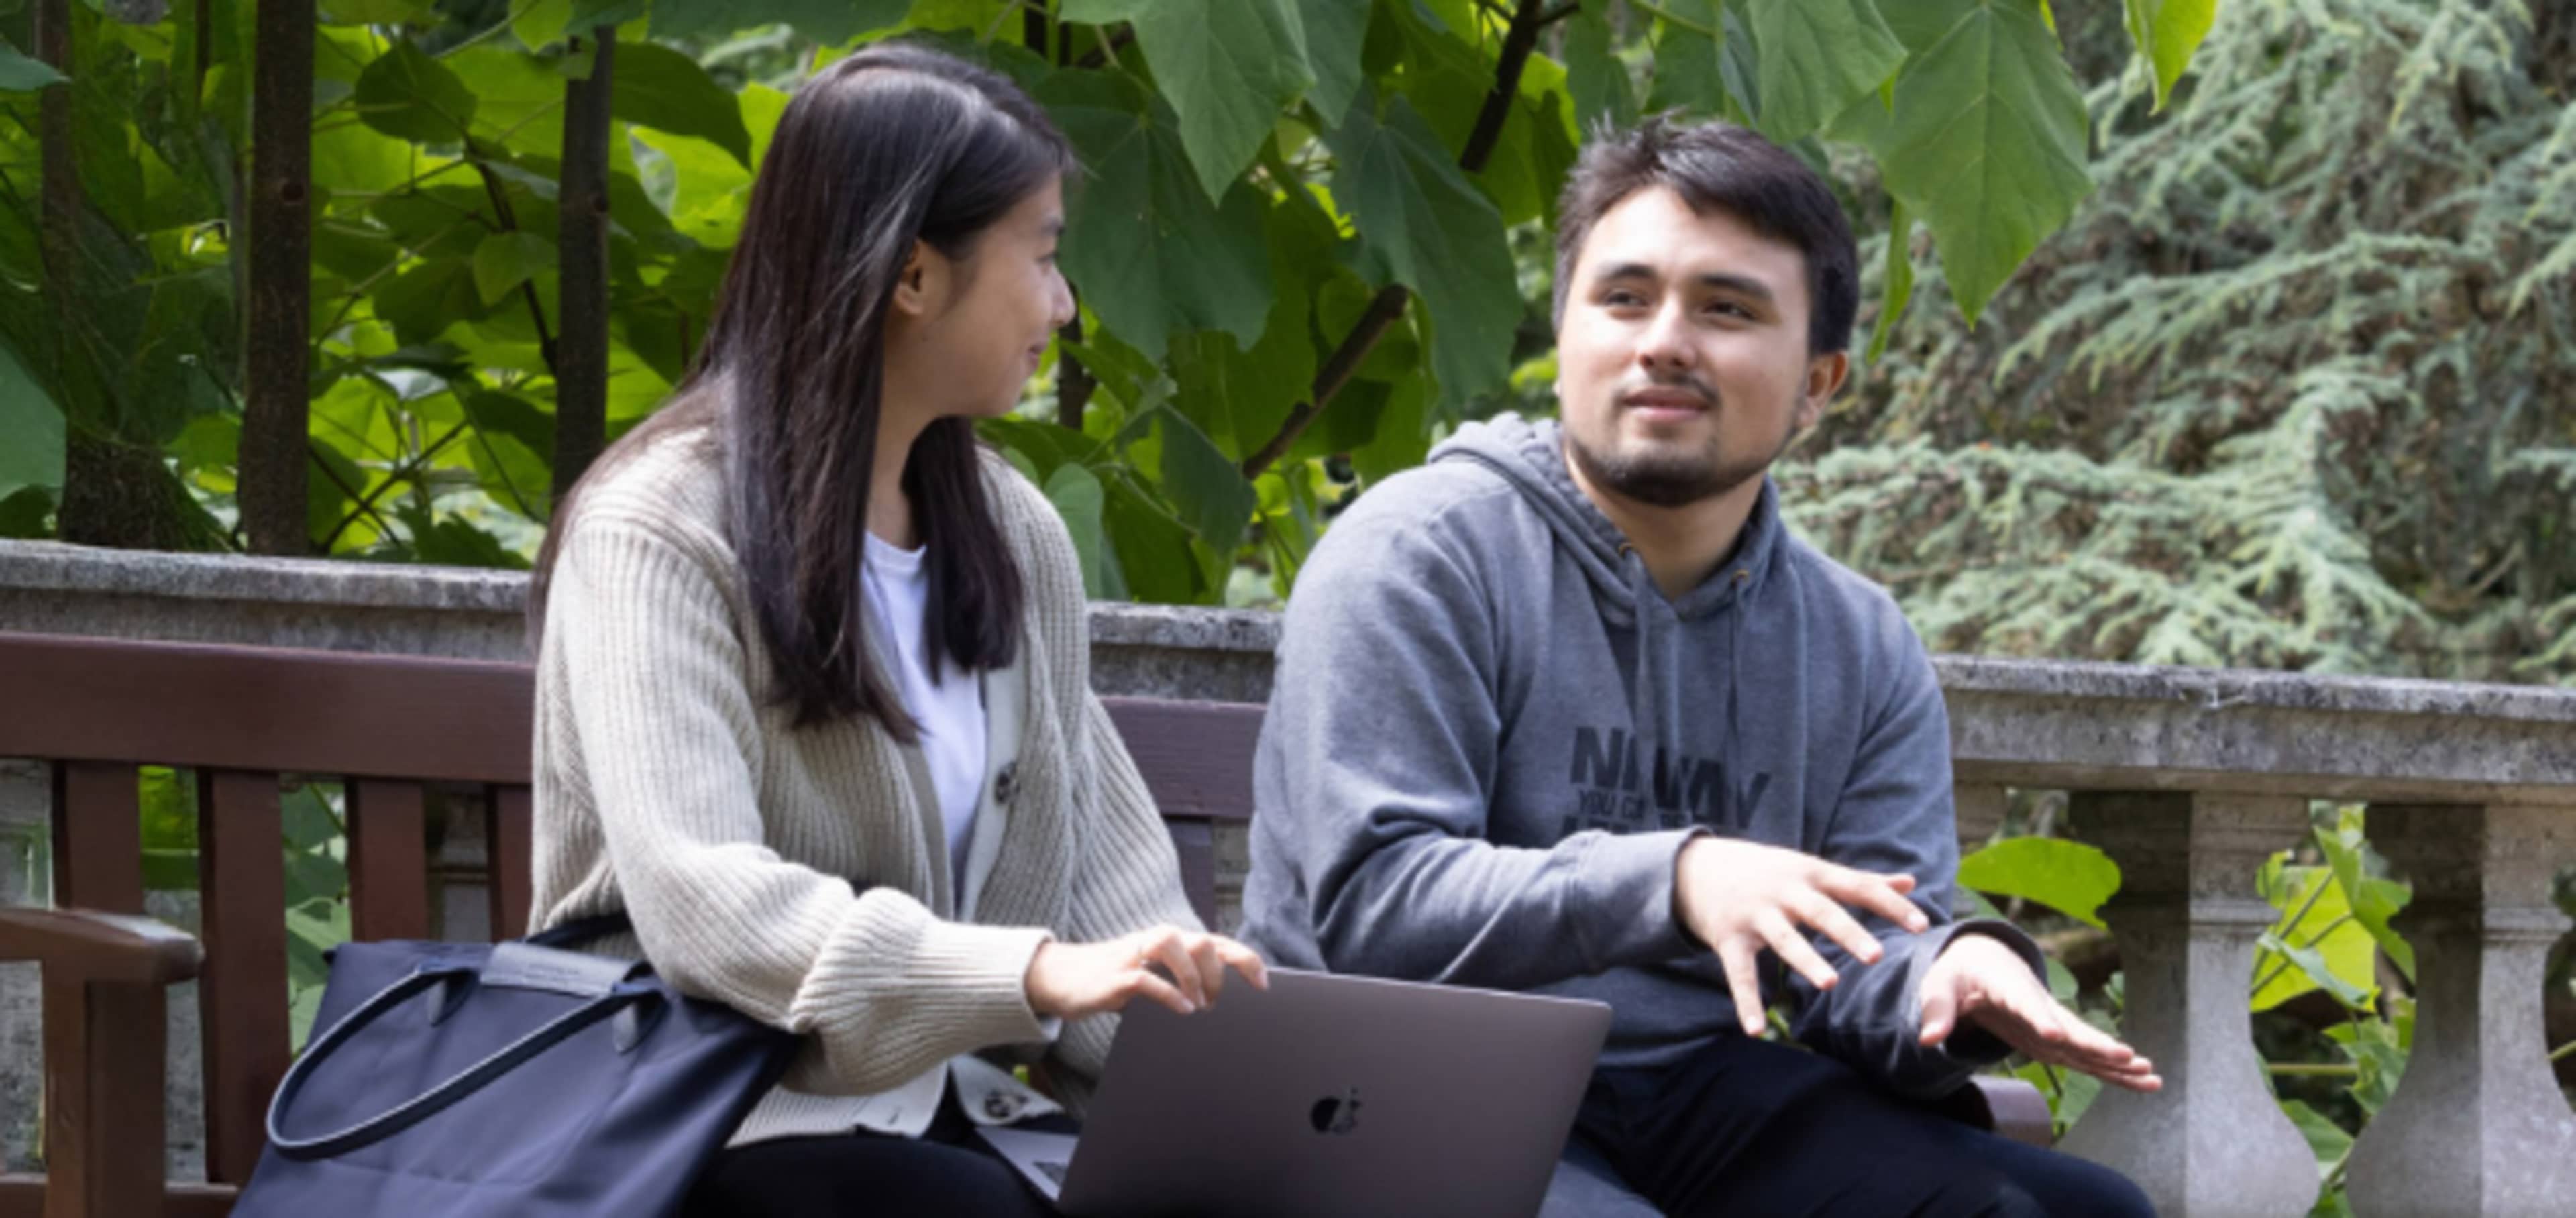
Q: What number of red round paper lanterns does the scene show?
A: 0